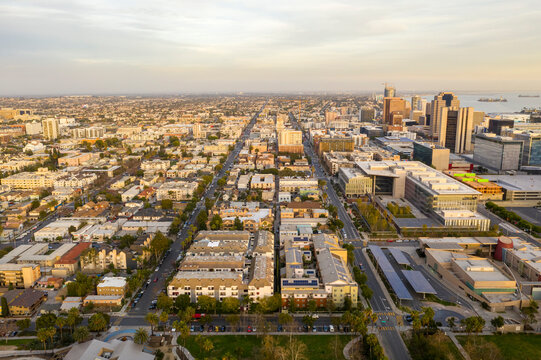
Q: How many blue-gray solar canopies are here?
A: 3